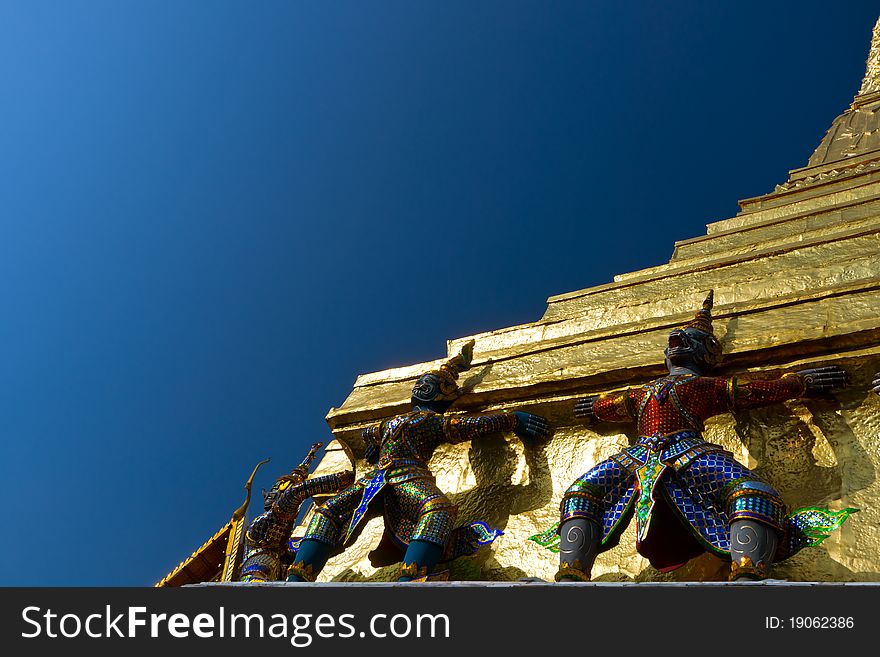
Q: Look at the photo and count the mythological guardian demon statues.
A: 3